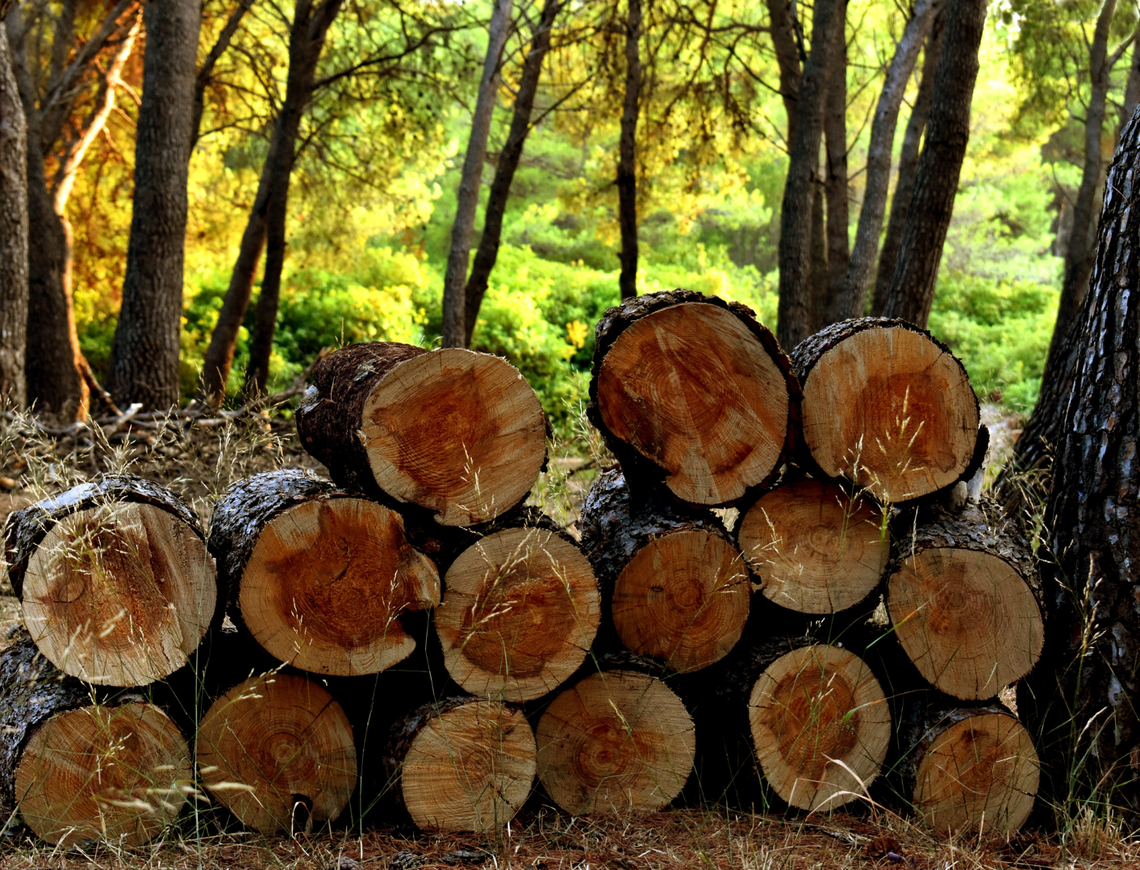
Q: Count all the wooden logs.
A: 15